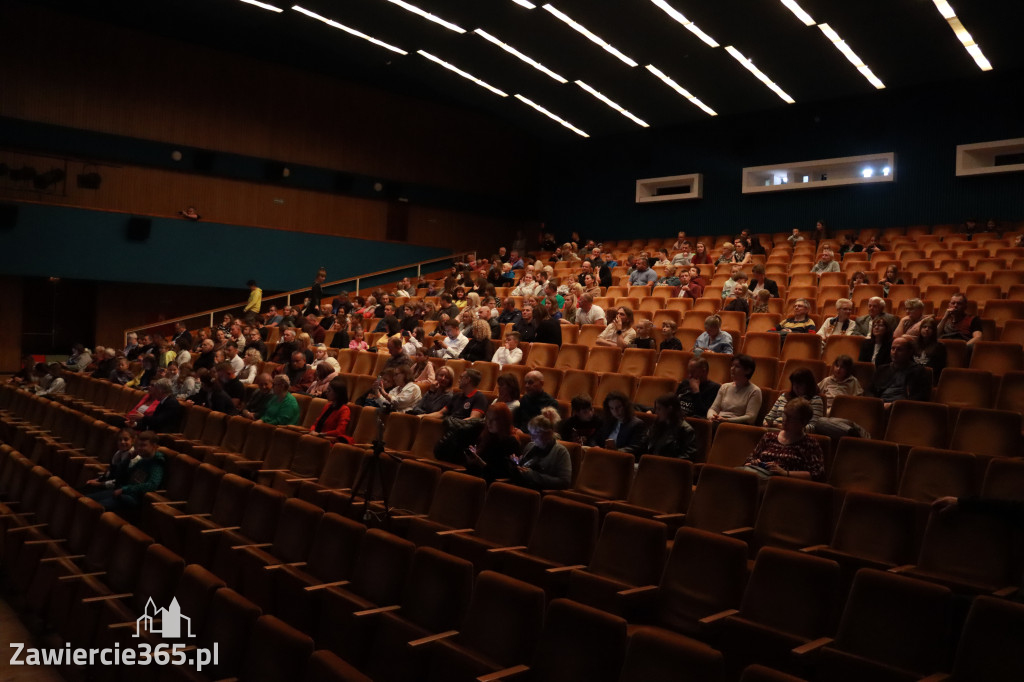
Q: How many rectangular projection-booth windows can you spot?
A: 3